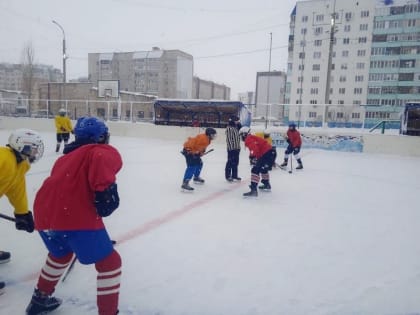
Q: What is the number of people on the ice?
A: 8